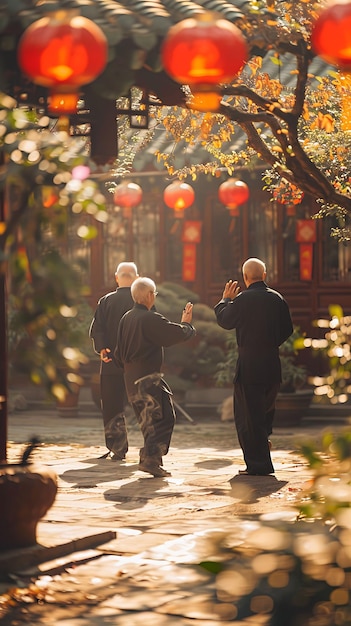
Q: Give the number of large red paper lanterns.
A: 3